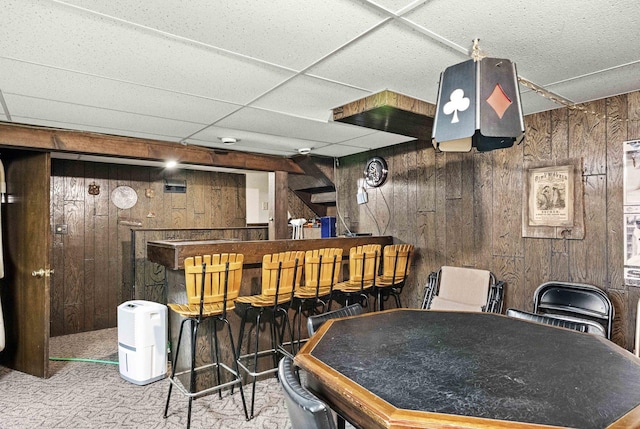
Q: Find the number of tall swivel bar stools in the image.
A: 5